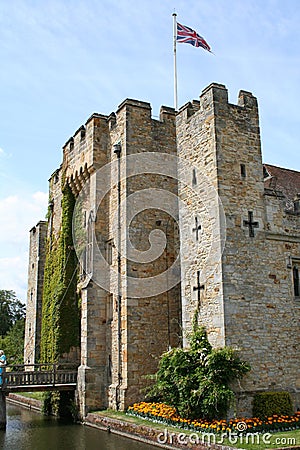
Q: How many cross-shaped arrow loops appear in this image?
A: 3